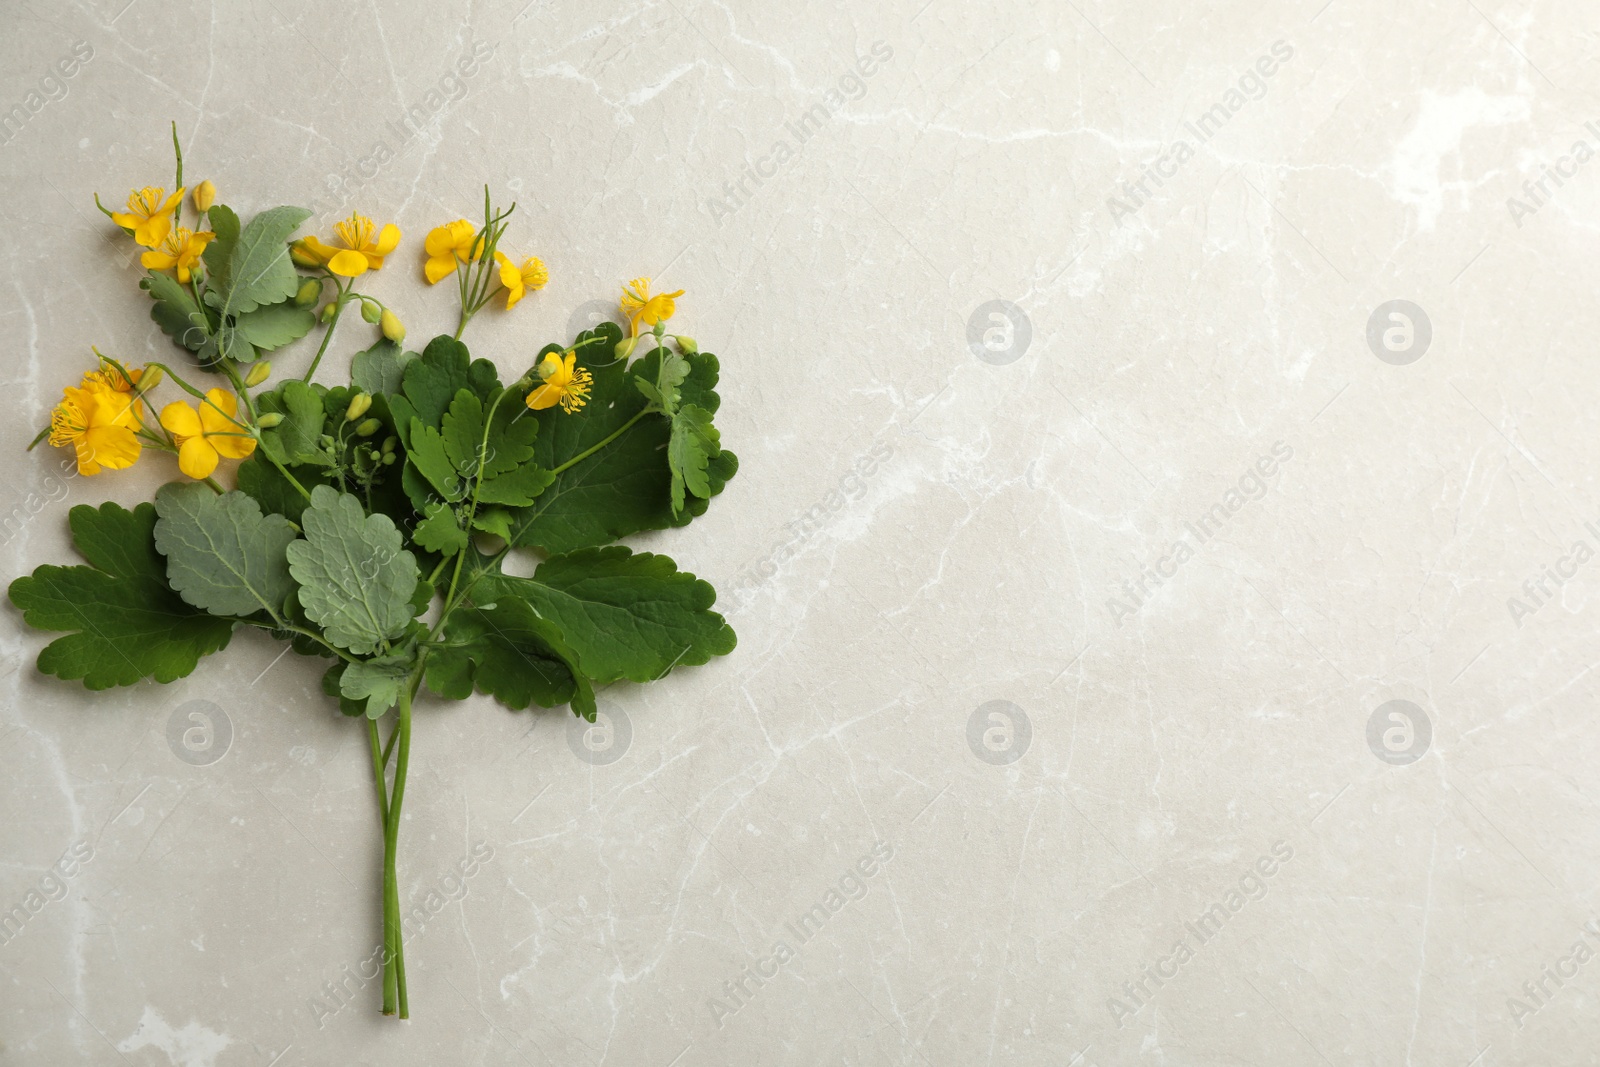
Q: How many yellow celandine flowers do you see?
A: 10